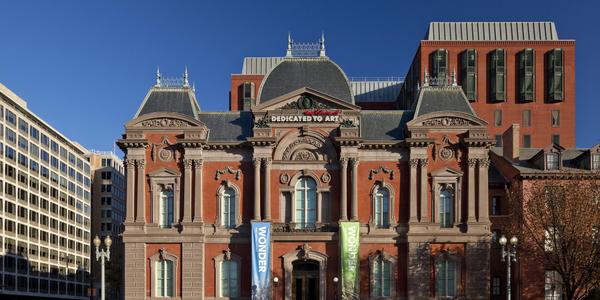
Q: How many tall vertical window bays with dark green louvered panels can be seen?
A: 5